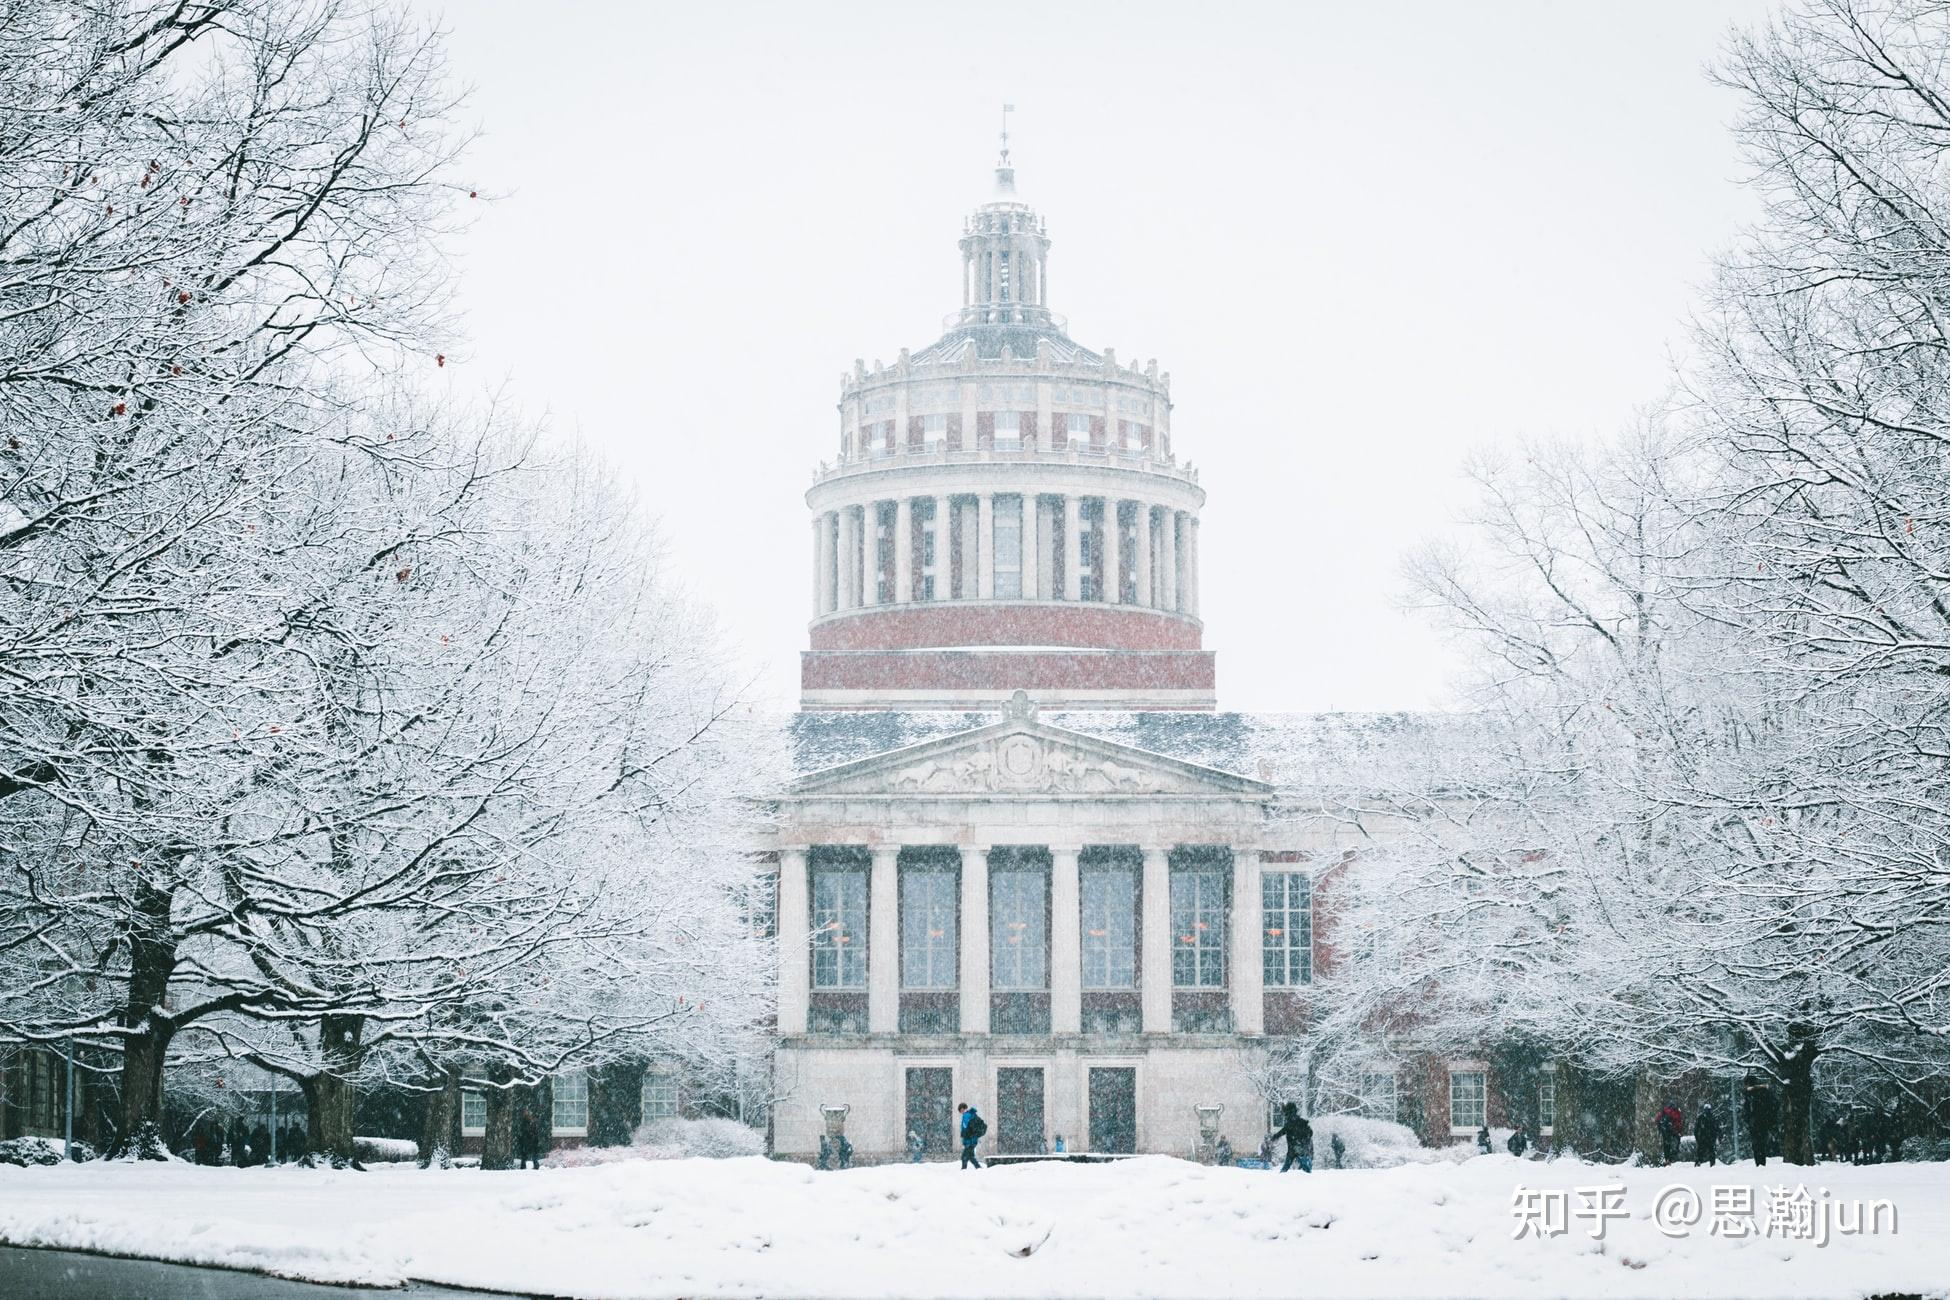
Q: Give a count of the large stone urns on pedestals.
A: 2